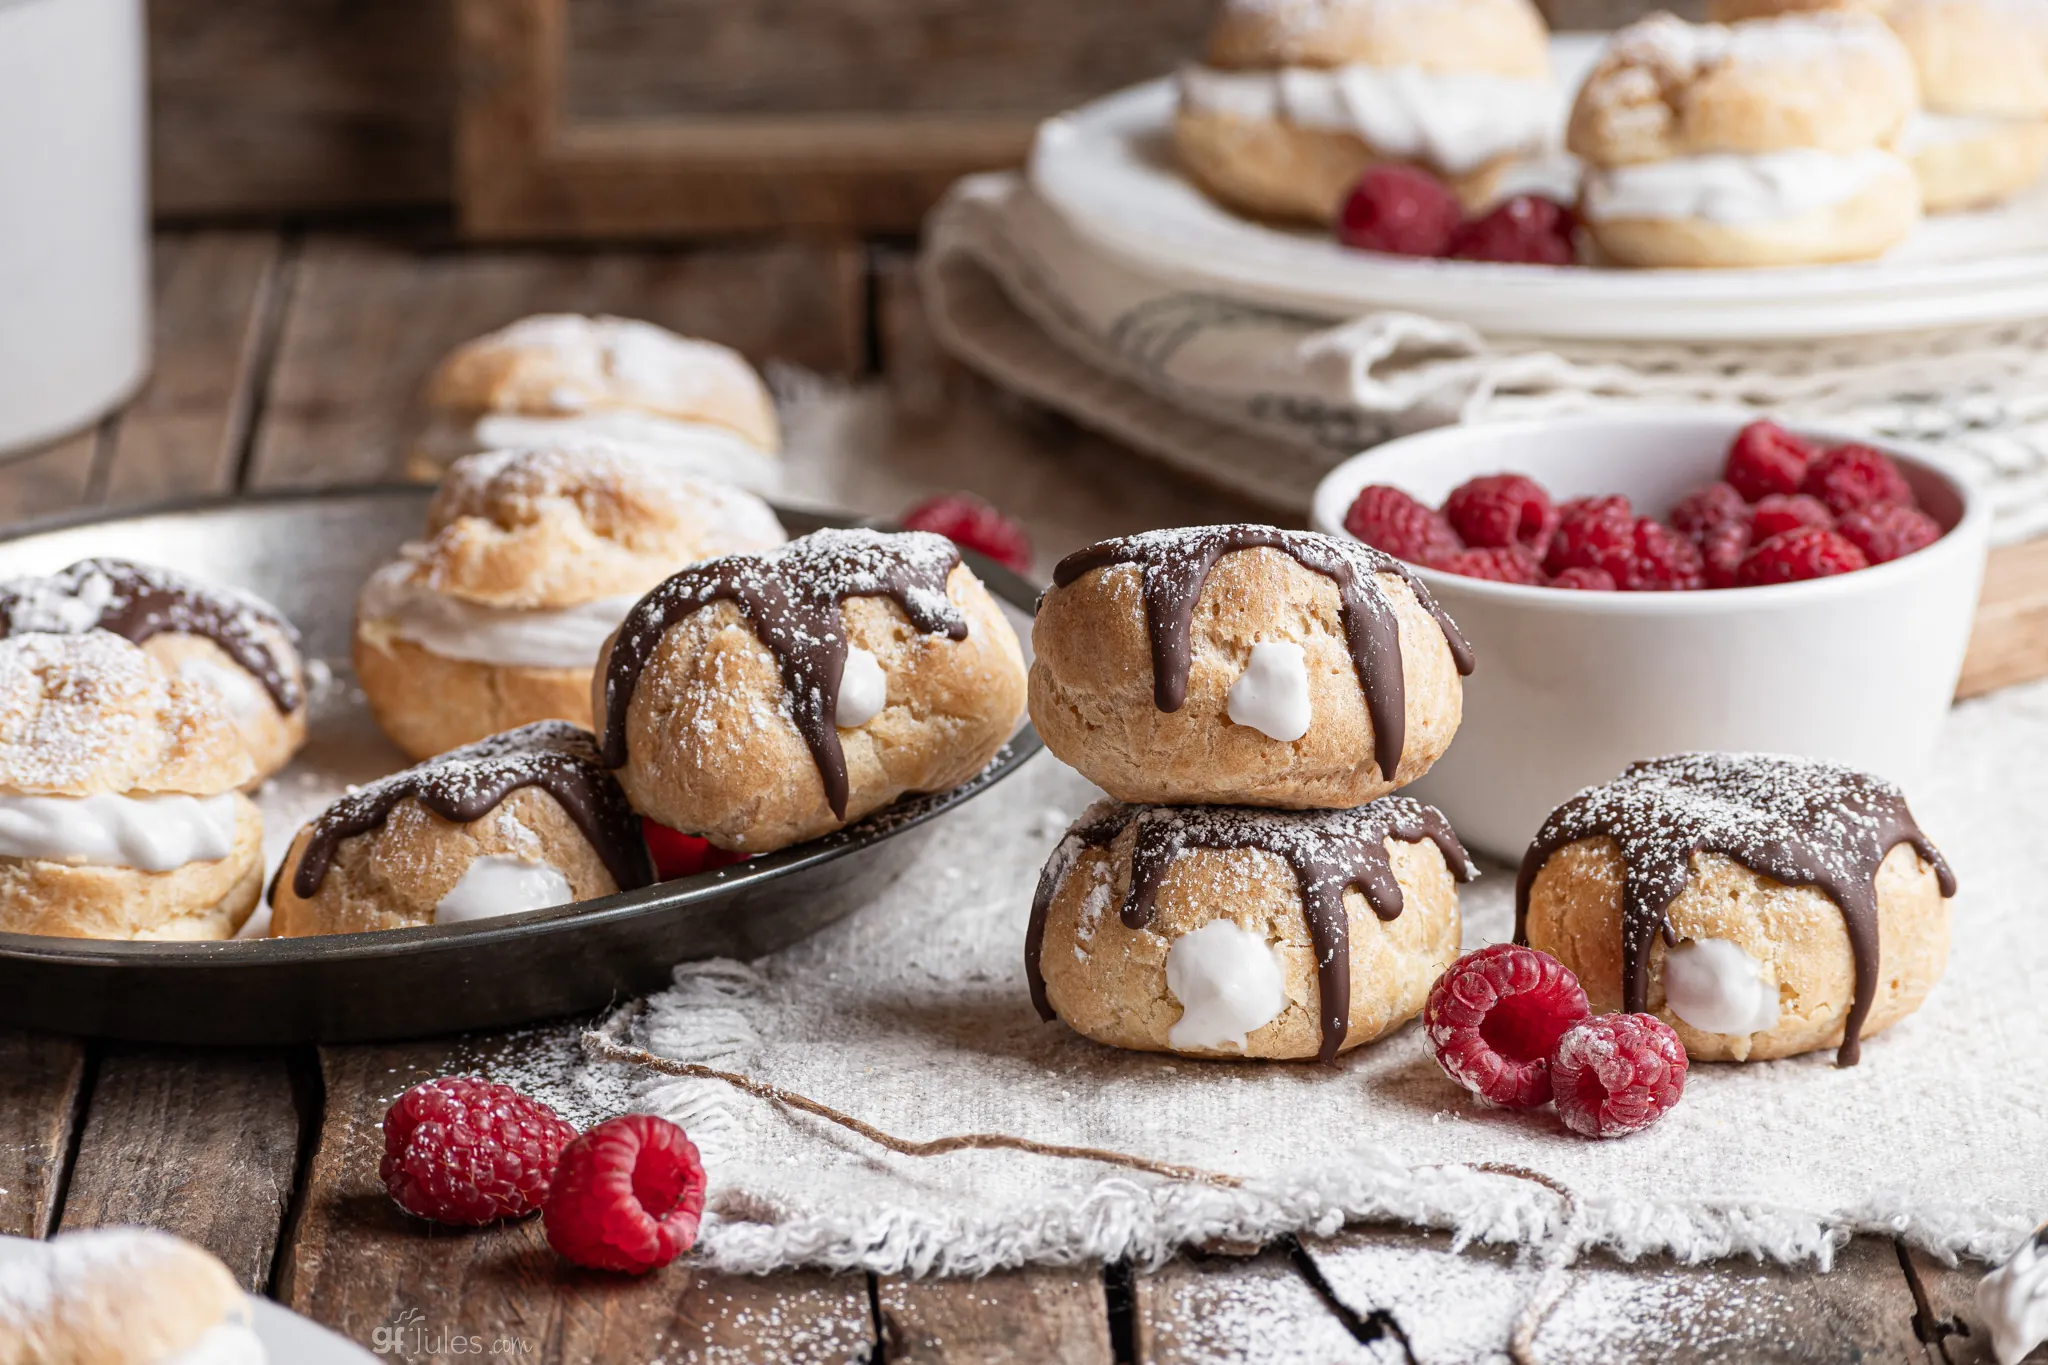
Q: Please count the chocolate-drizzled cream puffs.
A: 6